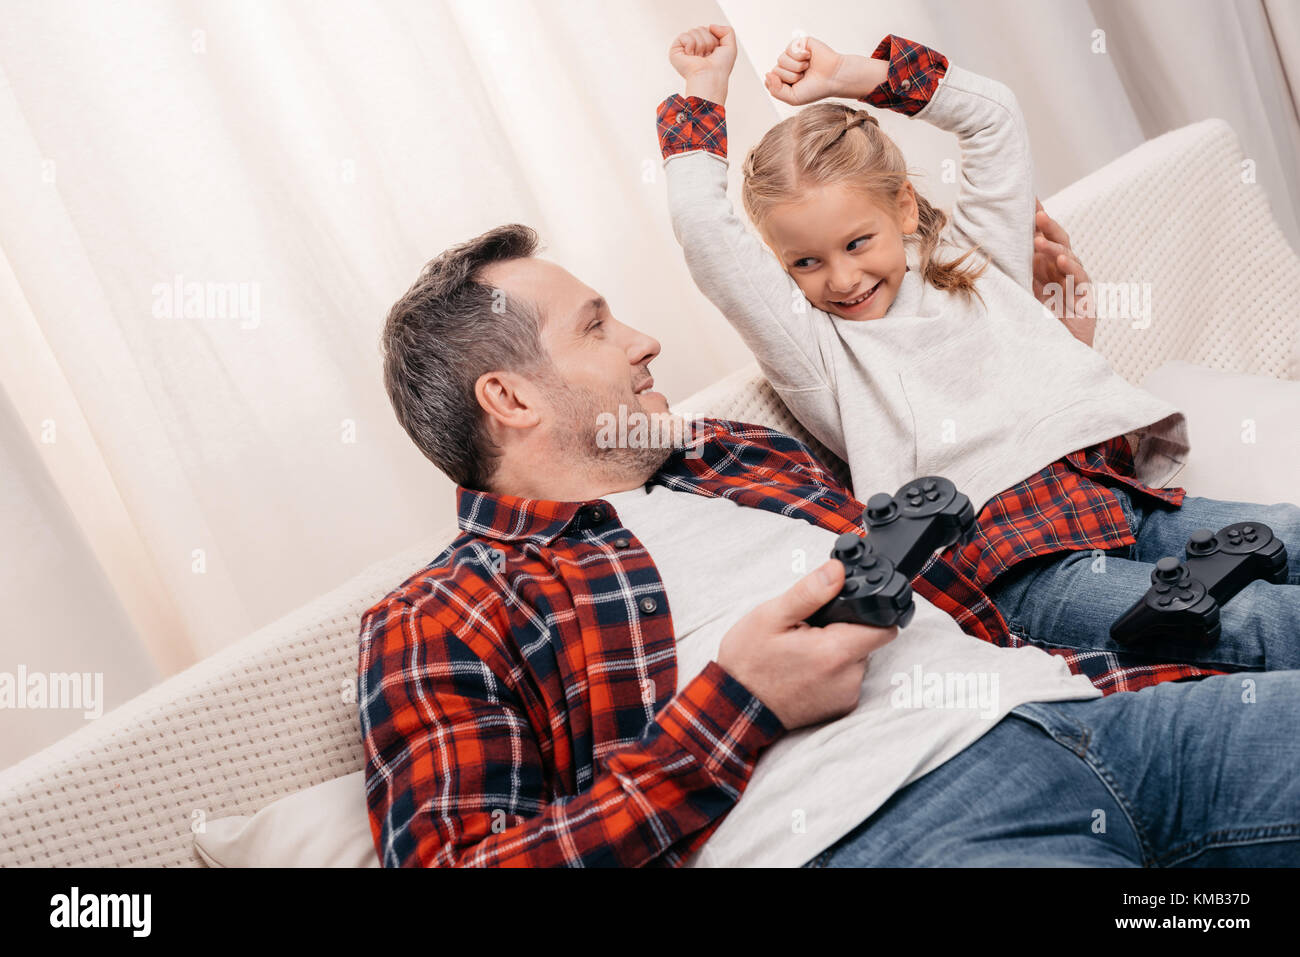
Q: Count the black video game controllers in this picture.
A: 2